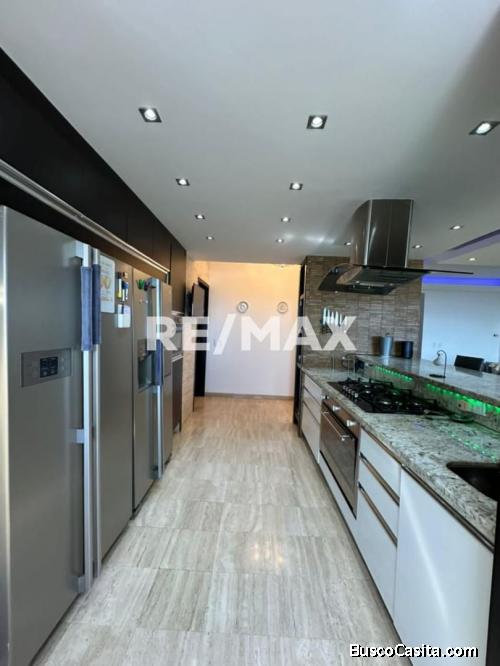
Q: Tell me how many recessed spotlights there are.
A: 13